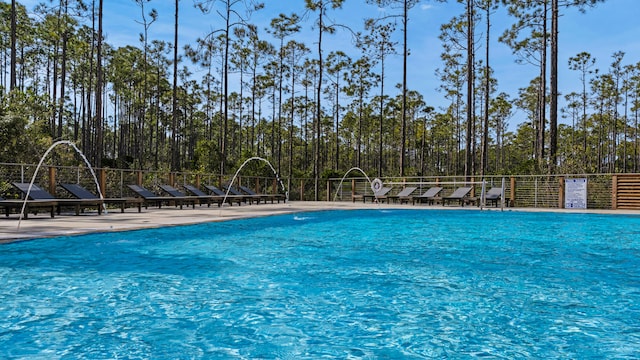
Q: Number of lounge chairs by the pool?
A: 14